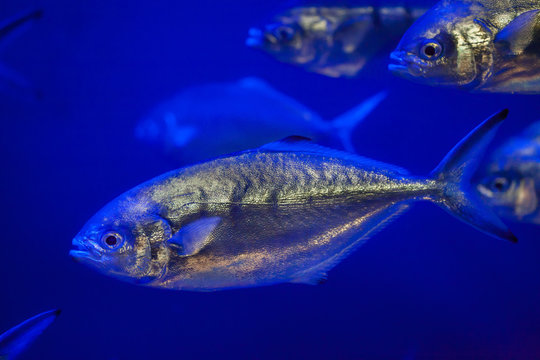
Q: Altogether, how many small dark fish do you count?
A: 0